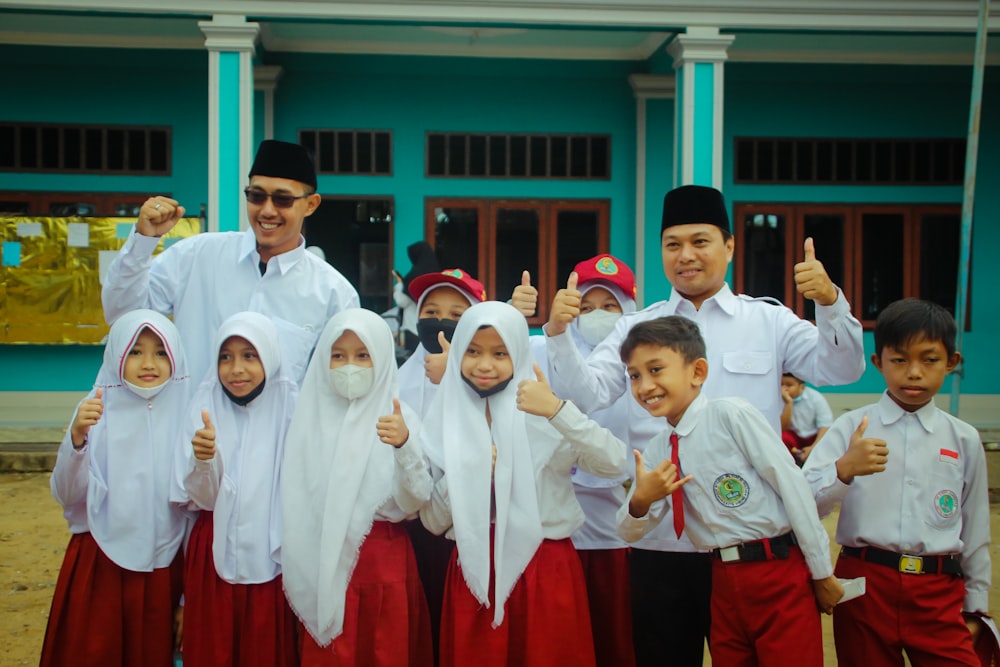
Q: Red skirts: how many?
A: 5